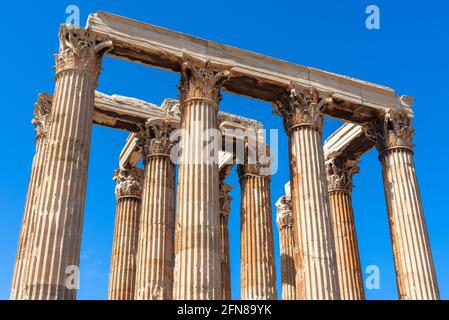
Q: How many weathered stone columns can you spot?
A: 11